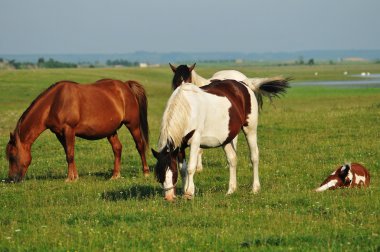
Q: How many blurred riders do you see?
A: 0